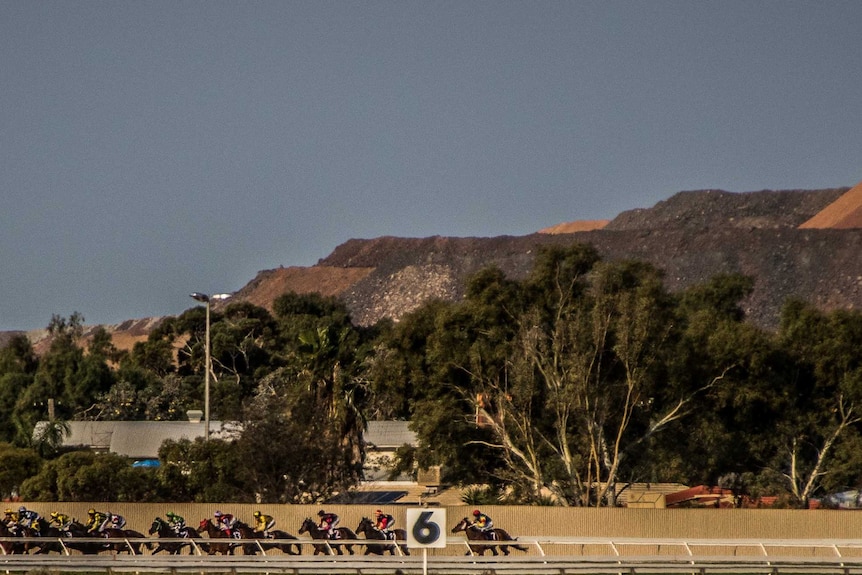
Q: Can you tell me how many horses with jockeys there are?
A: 11